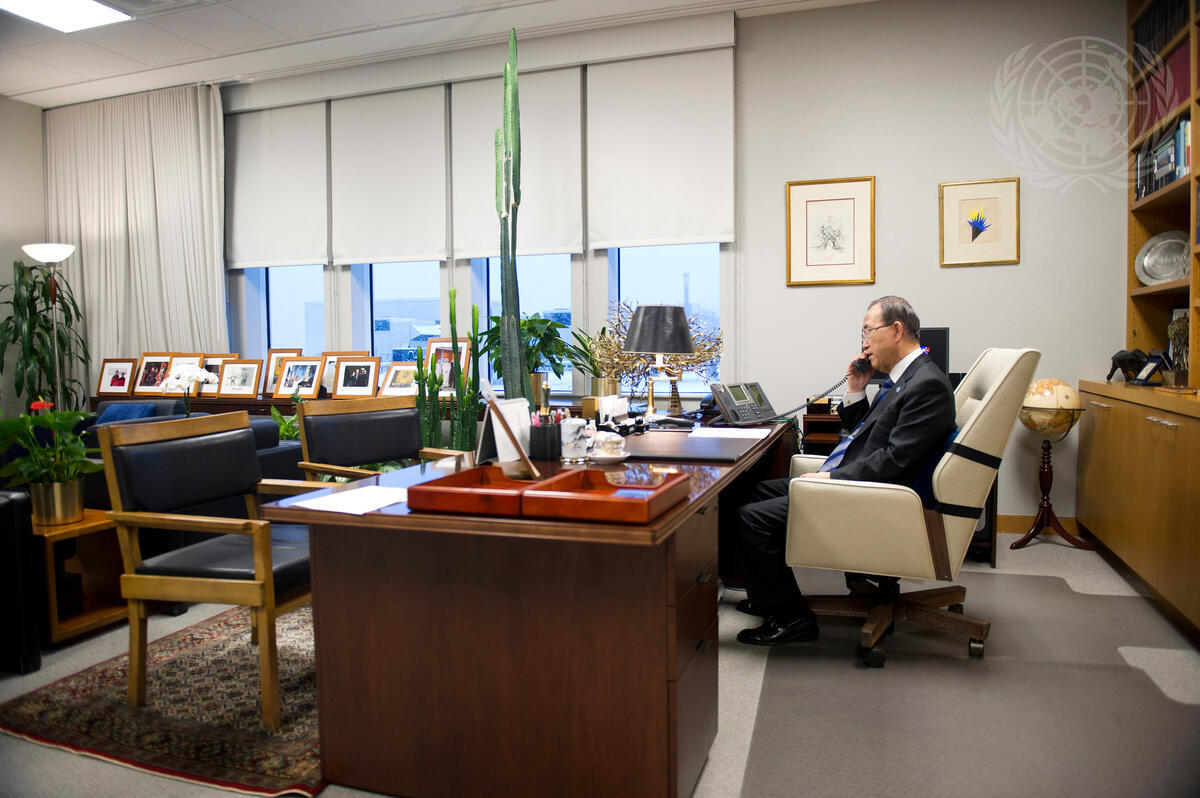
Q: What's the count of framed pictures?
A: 13